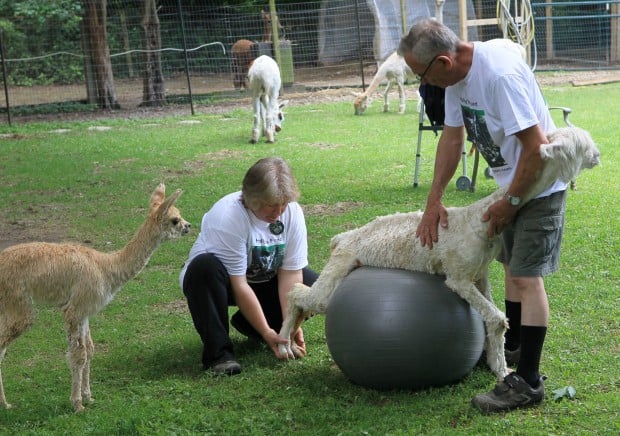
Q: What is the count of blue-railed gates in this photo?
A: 1